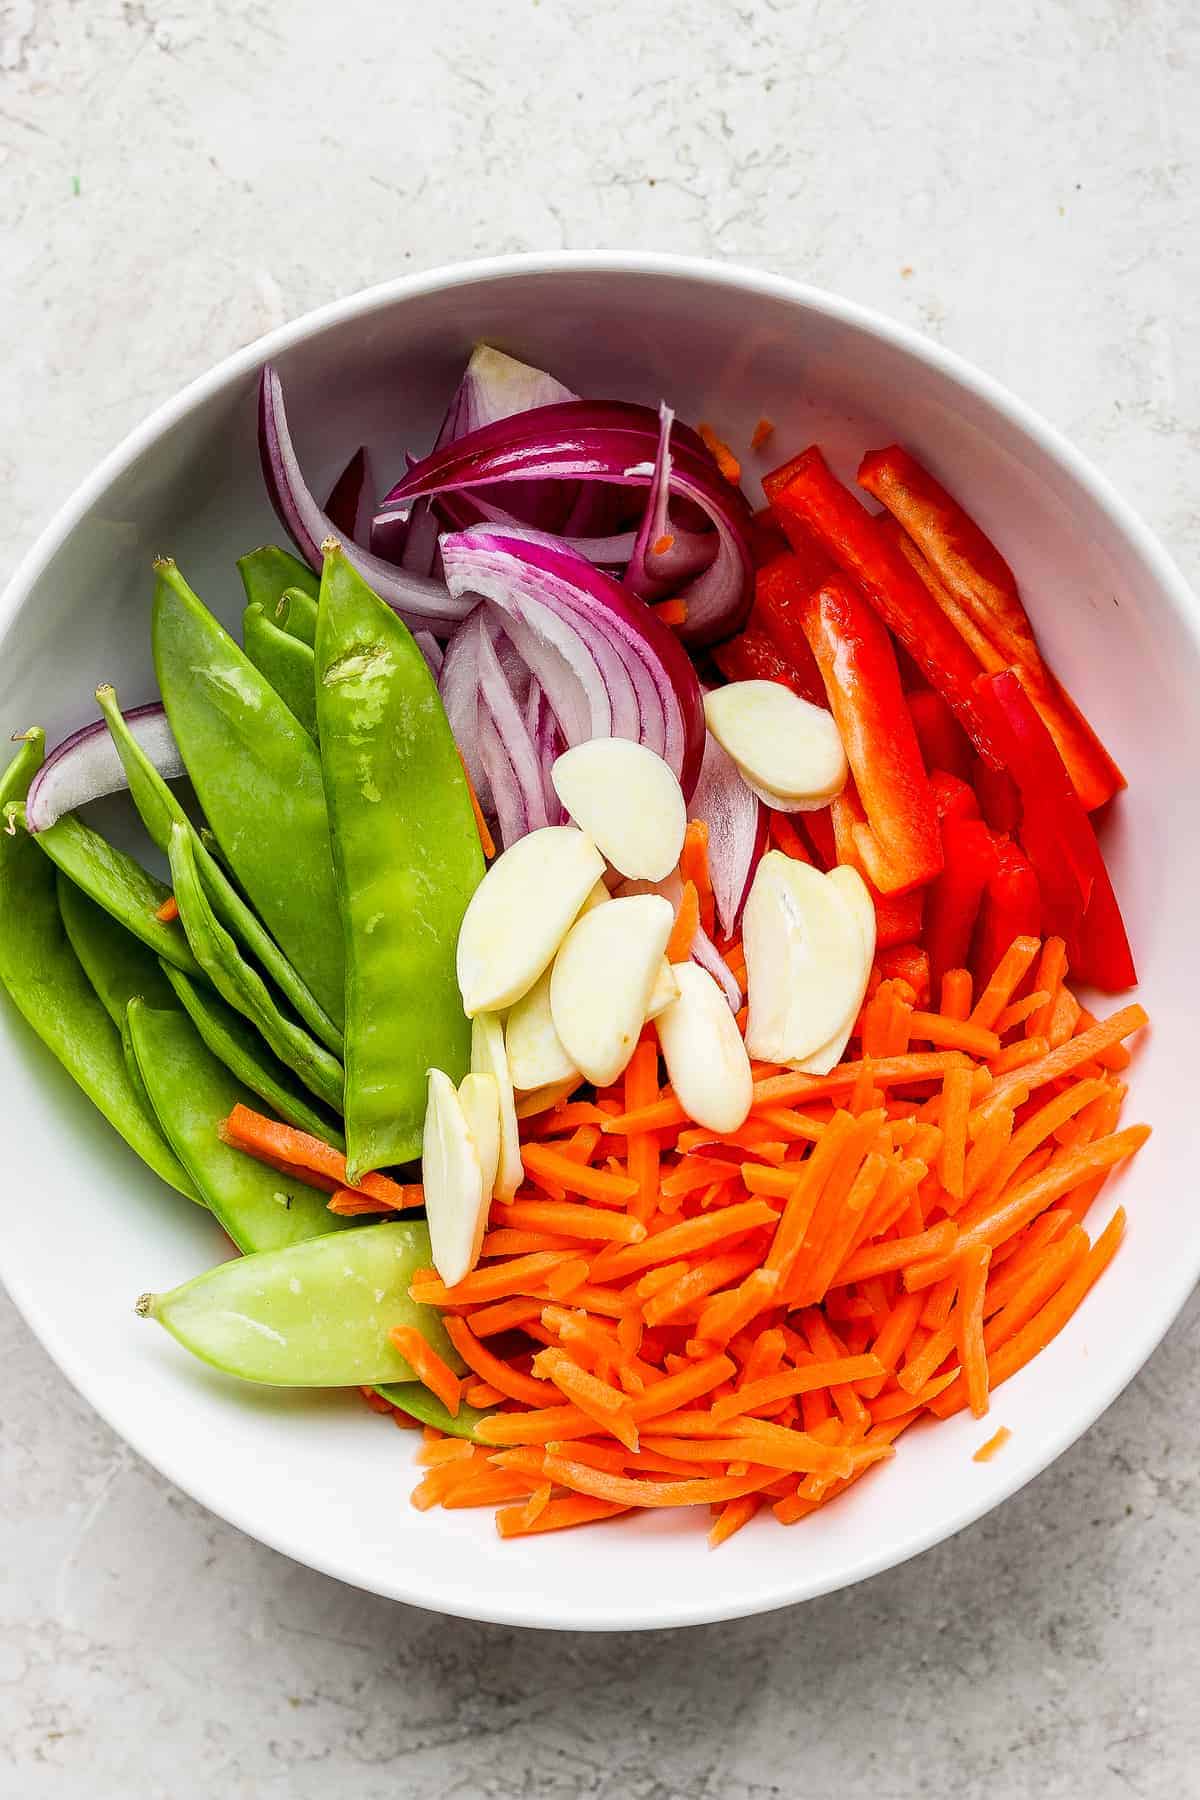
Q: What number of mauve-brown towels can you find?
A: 0